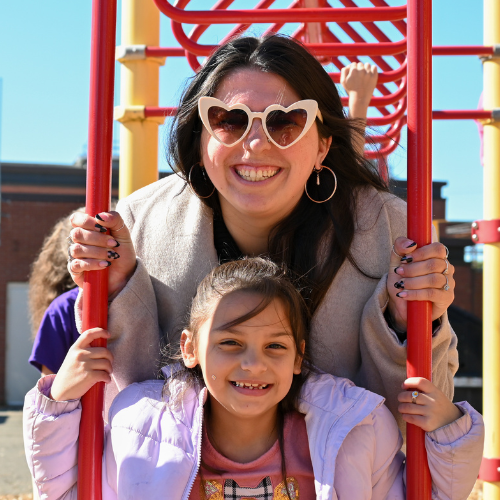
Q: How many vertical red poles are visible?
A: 2